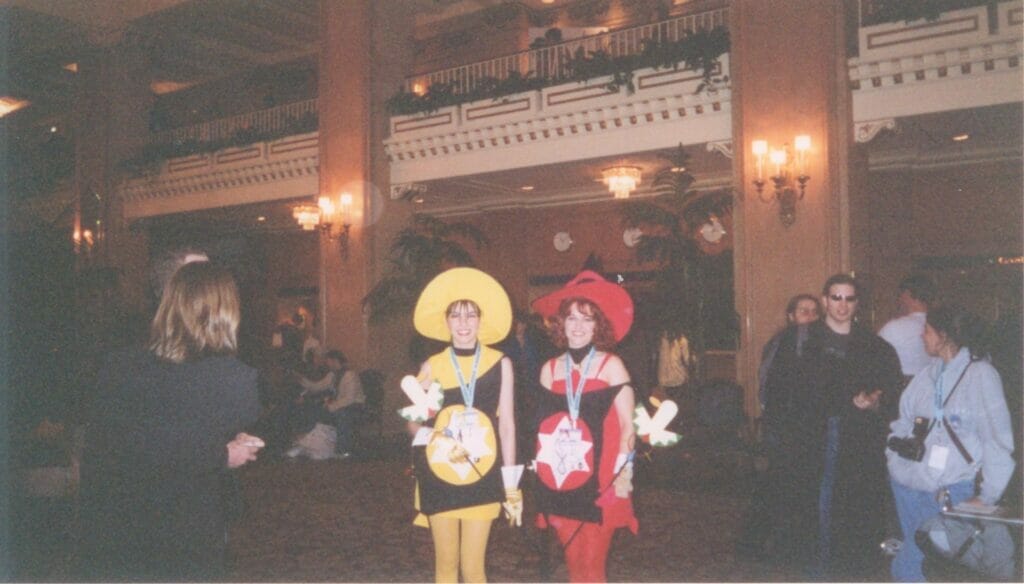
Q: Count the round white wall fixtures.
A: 3